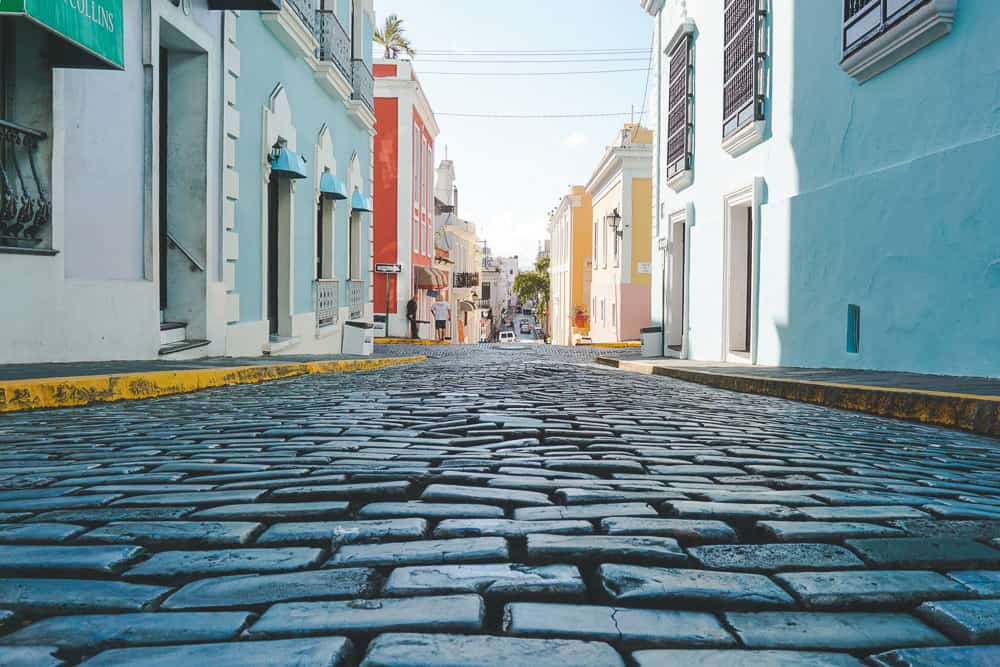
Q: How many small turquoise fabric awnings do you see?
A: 3